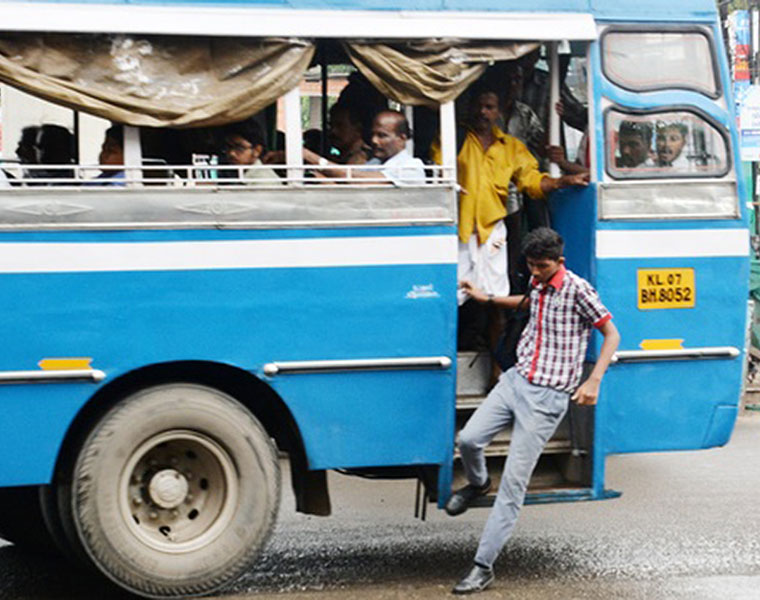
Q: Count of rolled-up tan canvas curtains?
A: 2